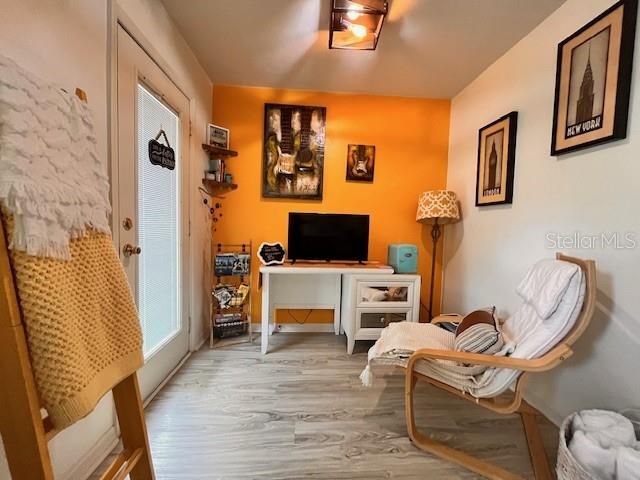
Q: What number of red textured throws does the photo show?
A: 0